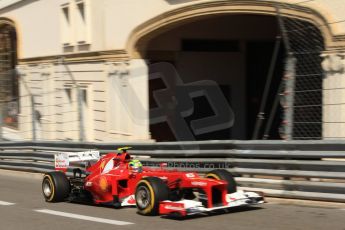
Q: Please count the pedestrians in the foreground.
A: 0